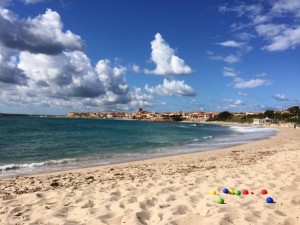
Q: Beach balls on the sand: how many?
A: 8